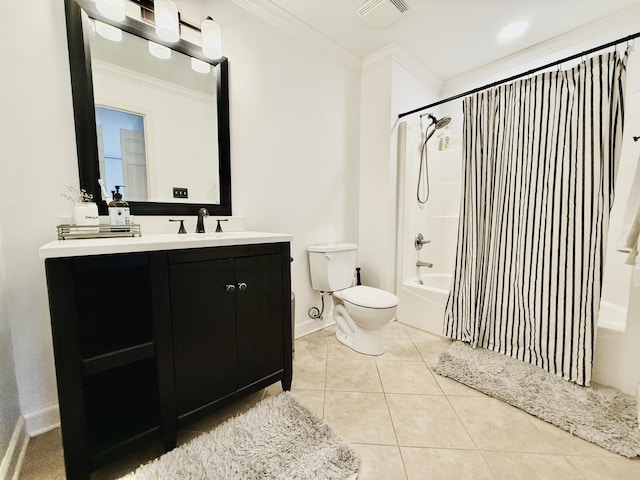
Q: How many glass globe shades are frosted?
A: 3